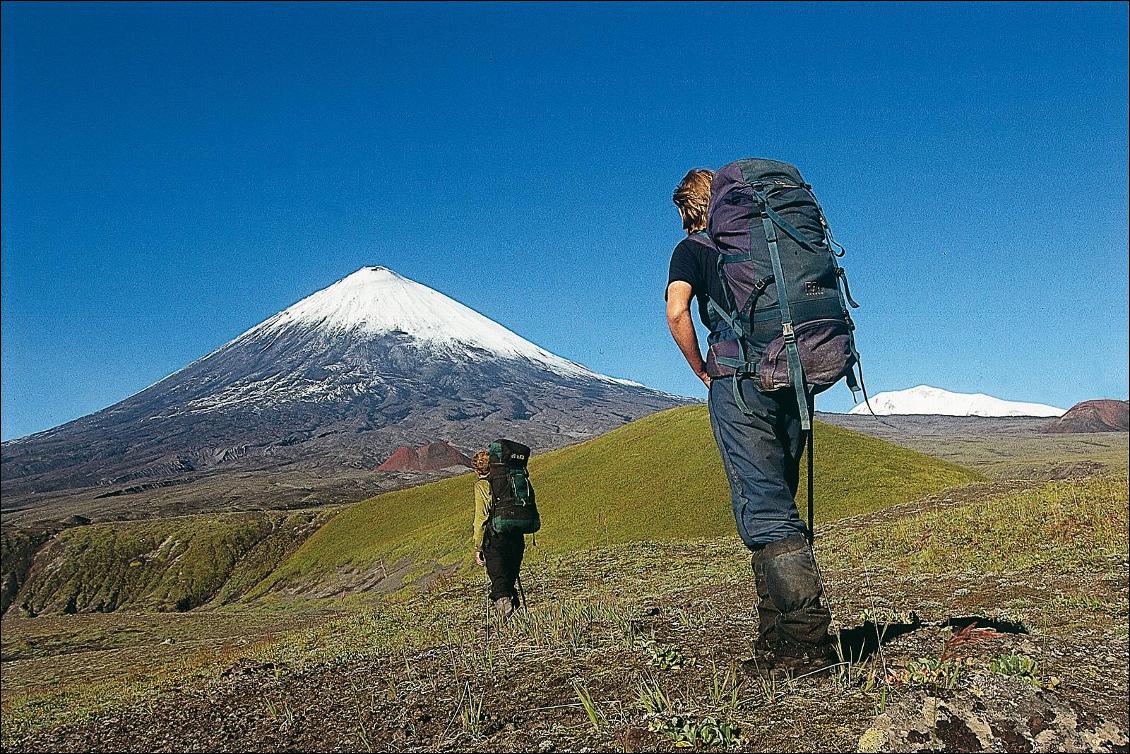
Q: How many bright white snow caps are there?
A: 2